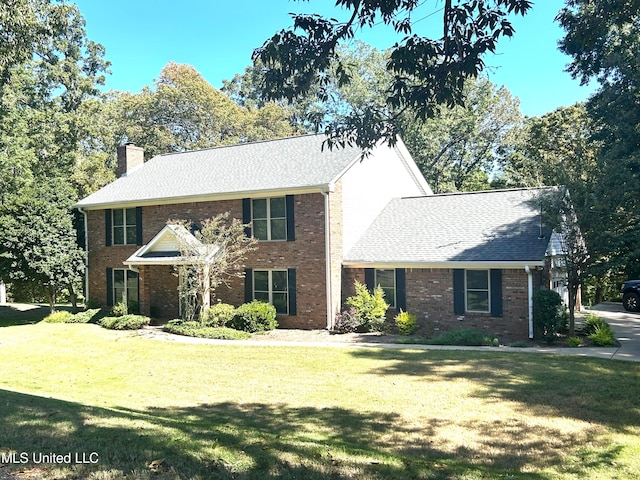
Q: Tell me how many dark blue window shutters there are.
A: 11